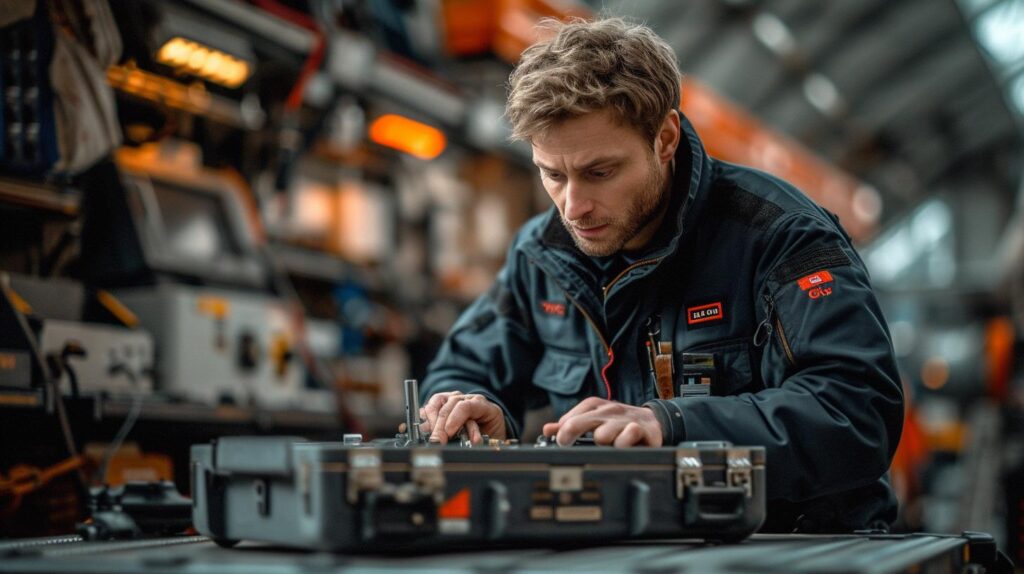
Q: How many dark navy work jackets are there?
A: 1